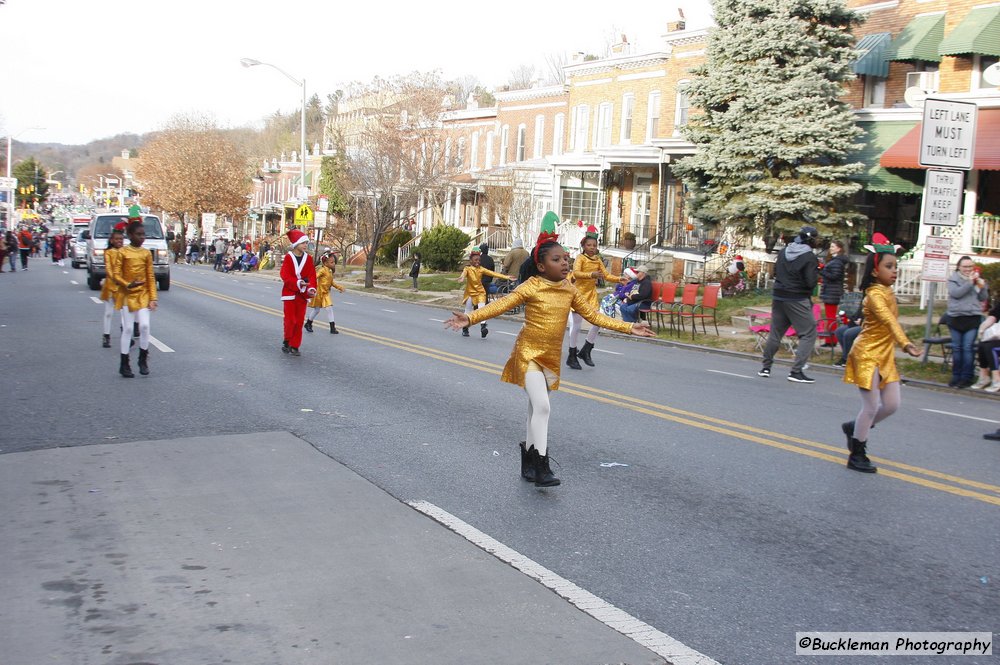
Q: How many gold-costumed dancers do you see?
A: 7